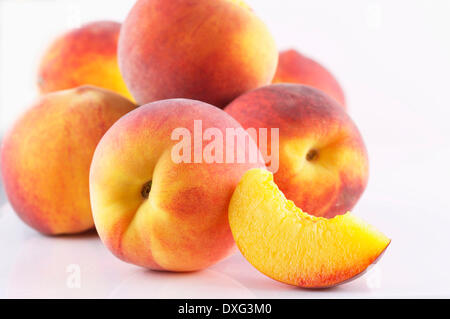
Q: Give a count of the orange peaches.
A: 6